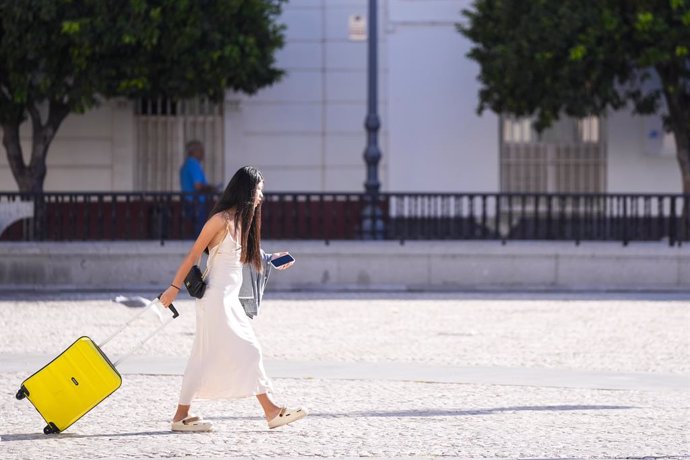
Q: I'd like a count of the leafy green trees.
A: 2